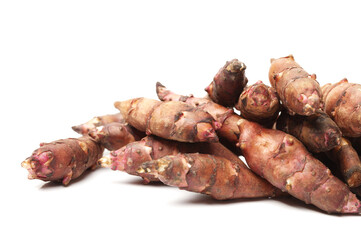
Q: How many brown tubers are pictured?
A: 14